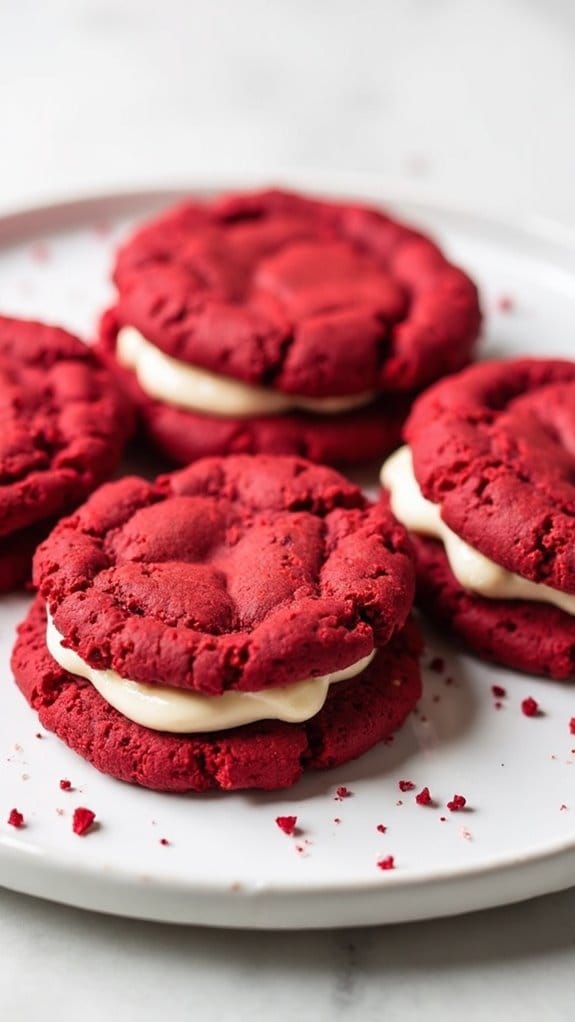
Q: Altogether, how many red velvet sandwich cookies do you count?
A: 4